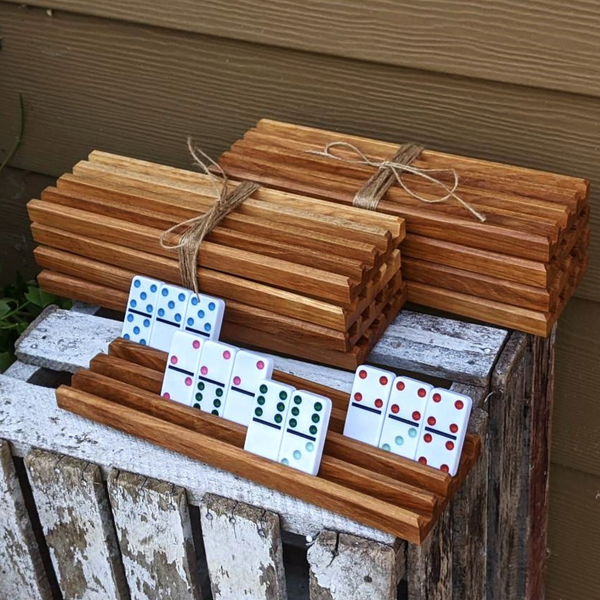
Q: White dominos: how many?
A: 11